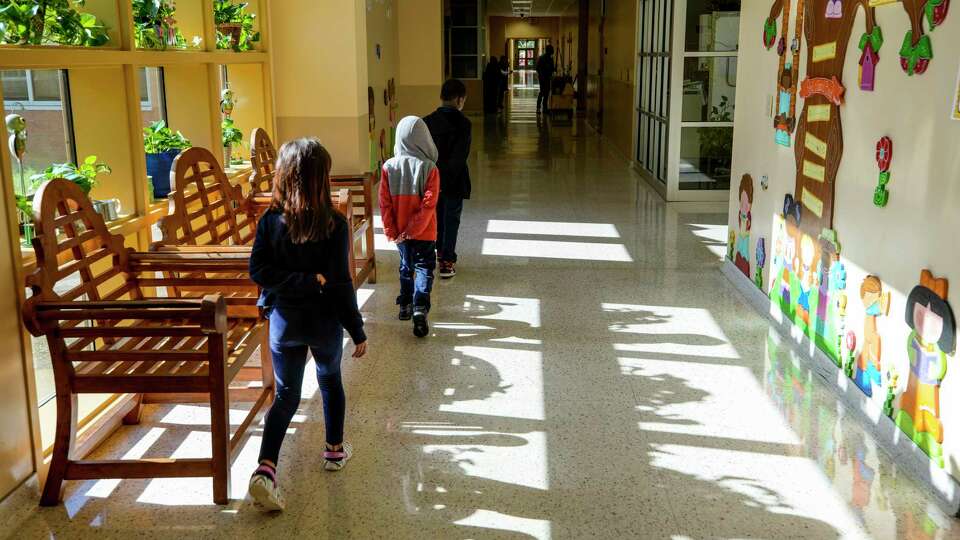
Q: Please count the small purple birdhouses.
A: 1